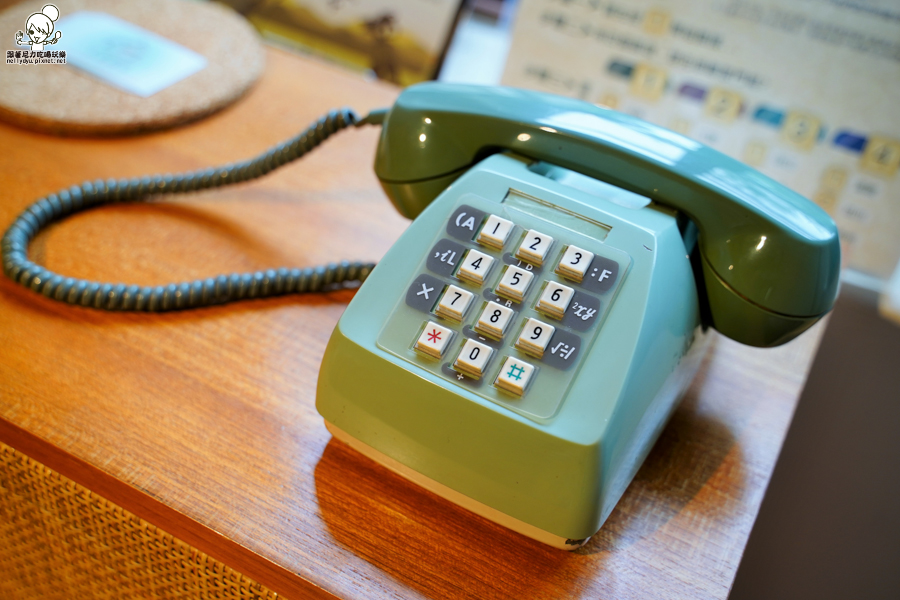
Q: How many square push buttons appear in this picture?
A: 12